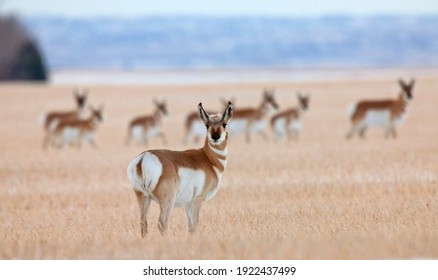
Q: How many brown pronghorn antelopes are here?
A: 8